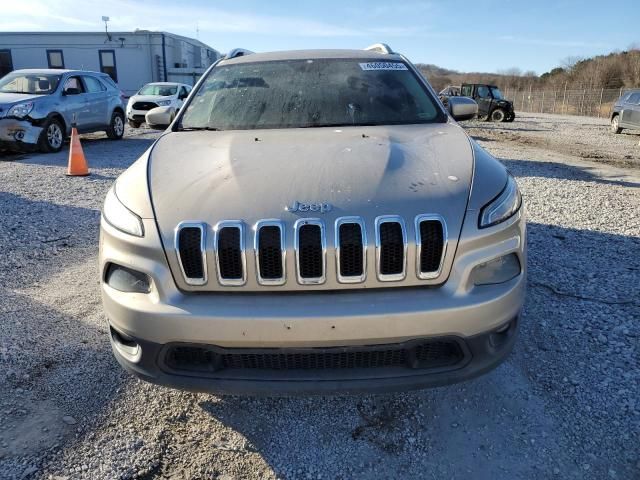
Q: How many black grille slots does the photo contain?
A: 7